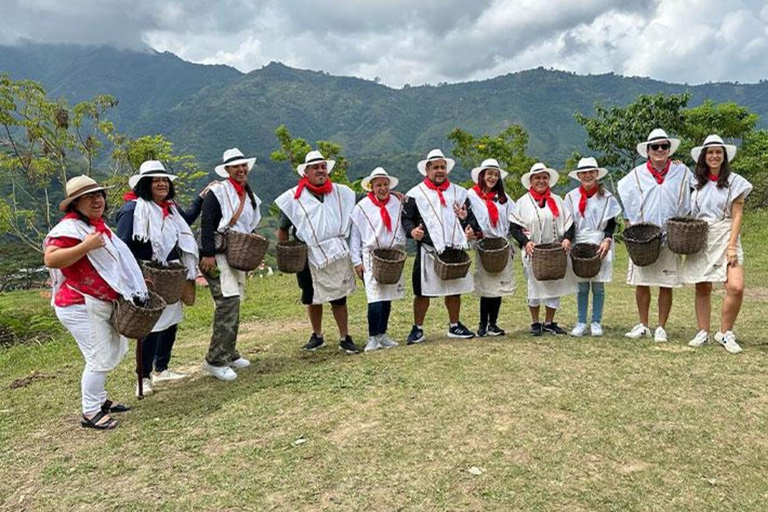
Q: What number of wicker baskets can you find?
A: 11